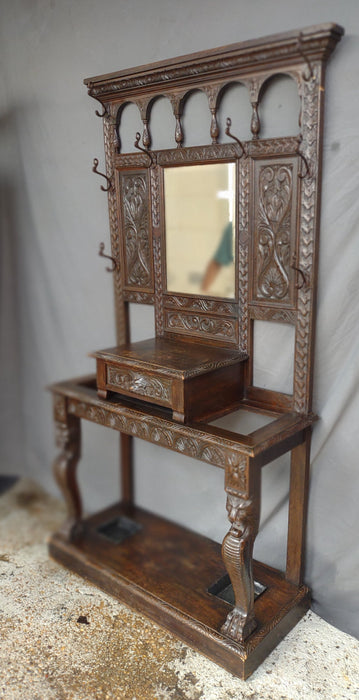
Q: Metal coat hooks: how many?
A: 8